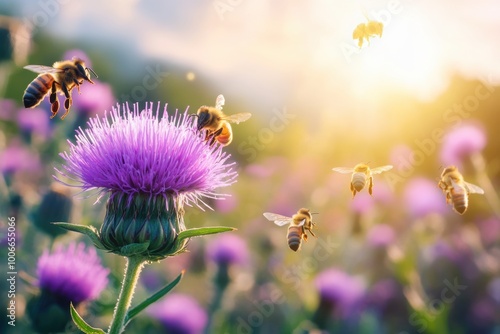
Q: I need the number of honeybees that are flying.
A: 5